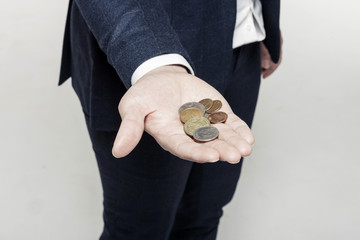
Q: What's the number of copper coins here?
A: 3